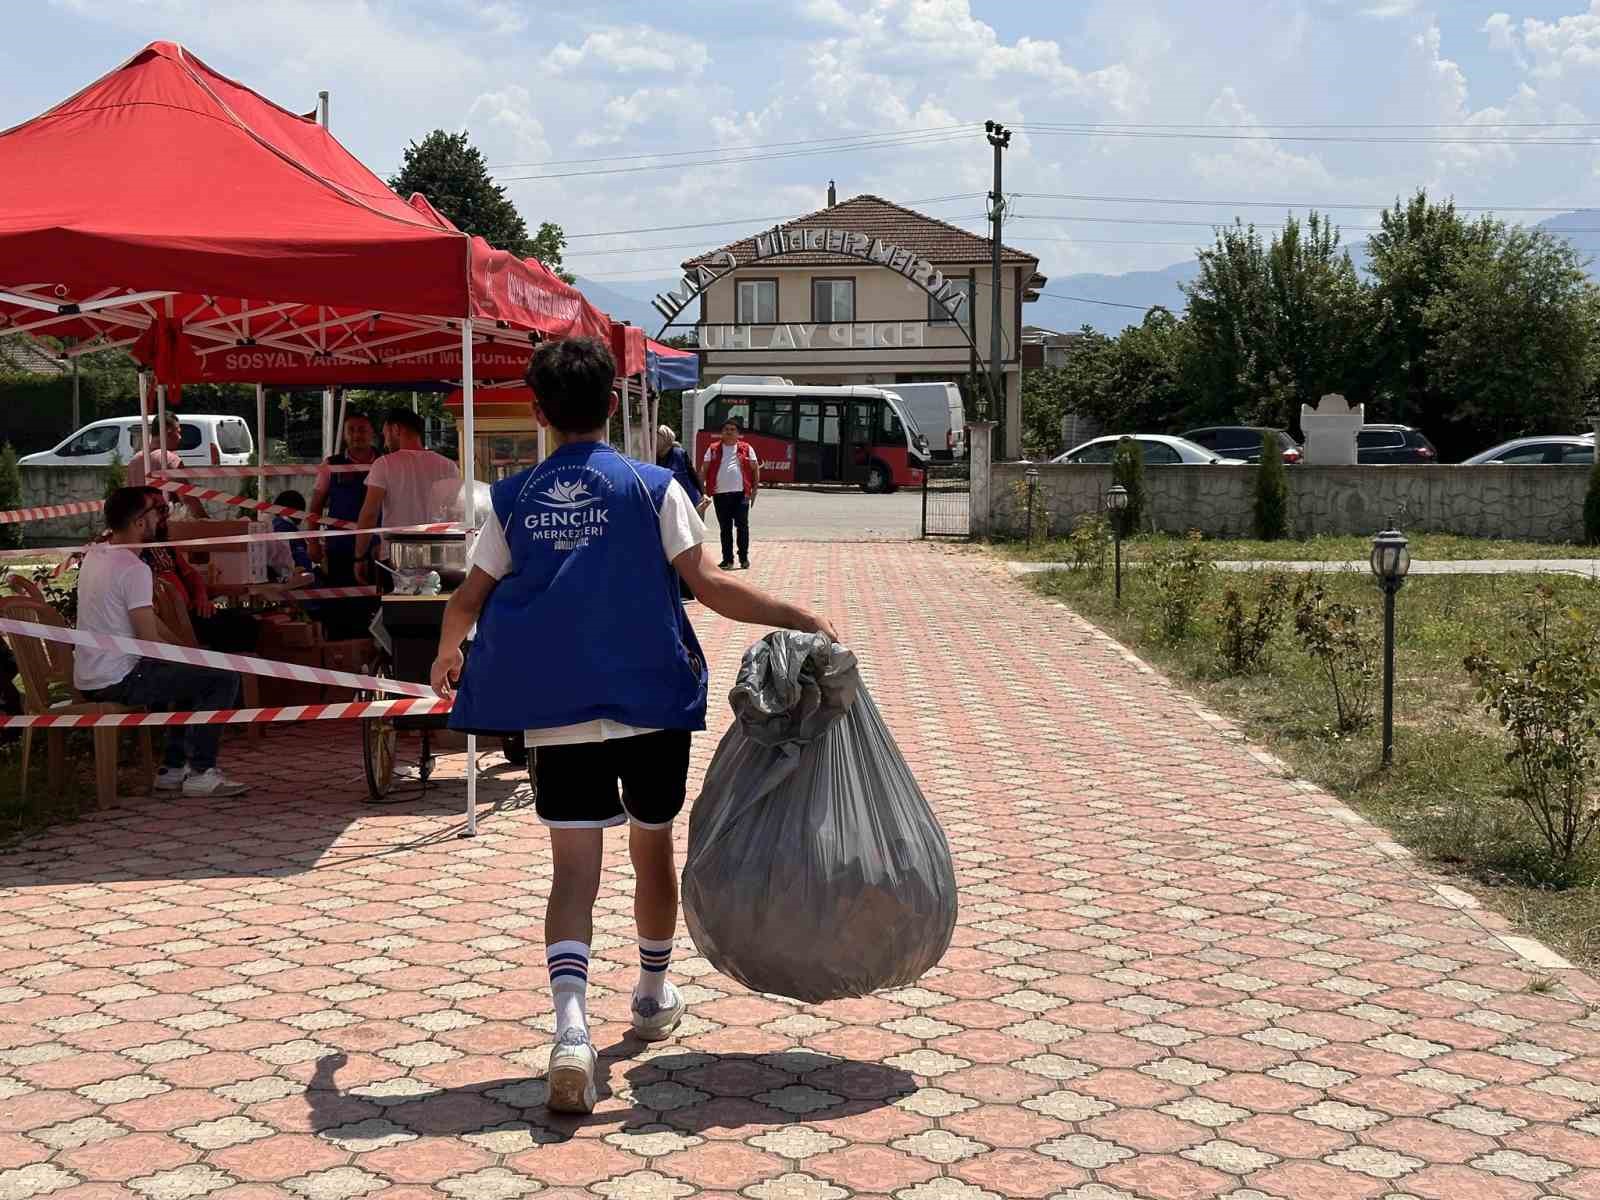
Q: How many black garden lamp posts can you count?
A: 3